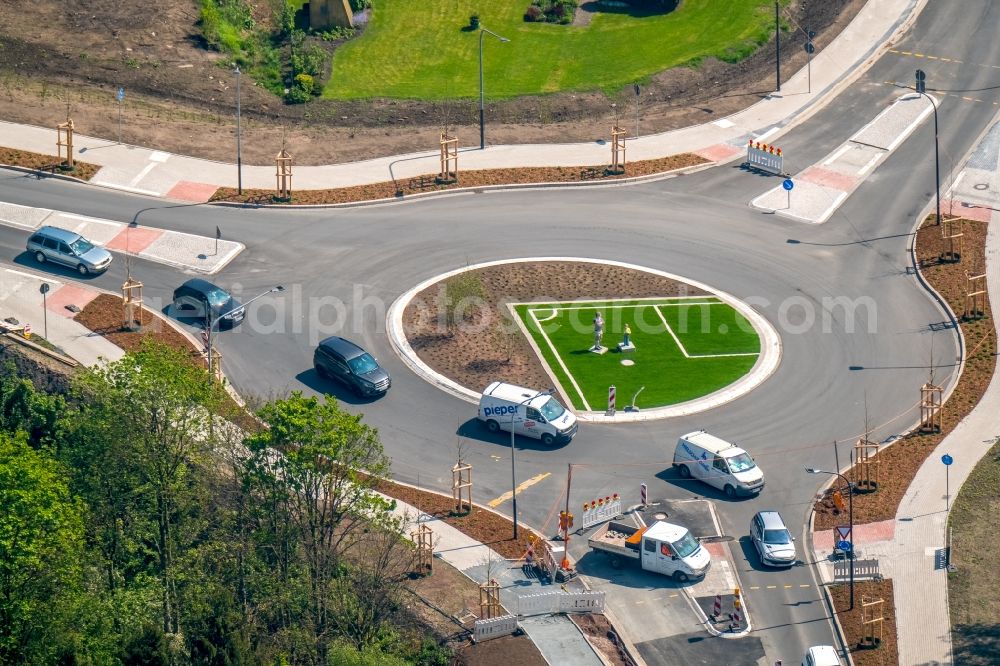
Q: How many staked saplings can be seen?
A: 14